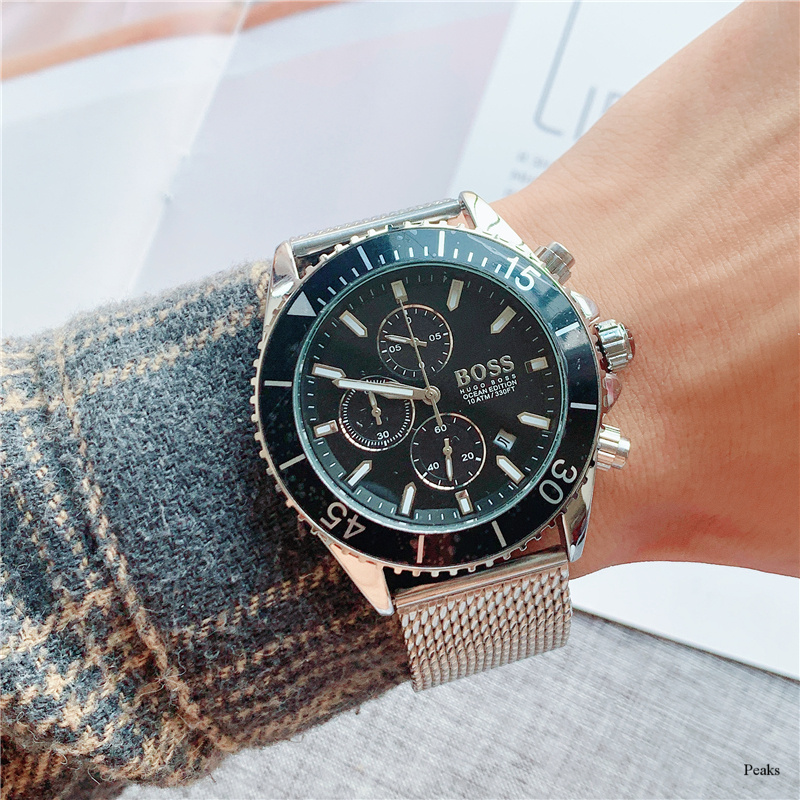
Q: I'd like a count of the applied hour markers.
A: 12